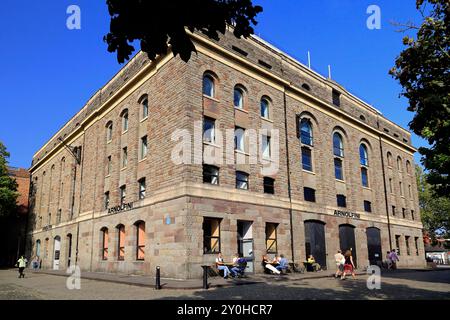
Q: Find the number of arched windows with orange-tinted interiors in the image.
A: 3